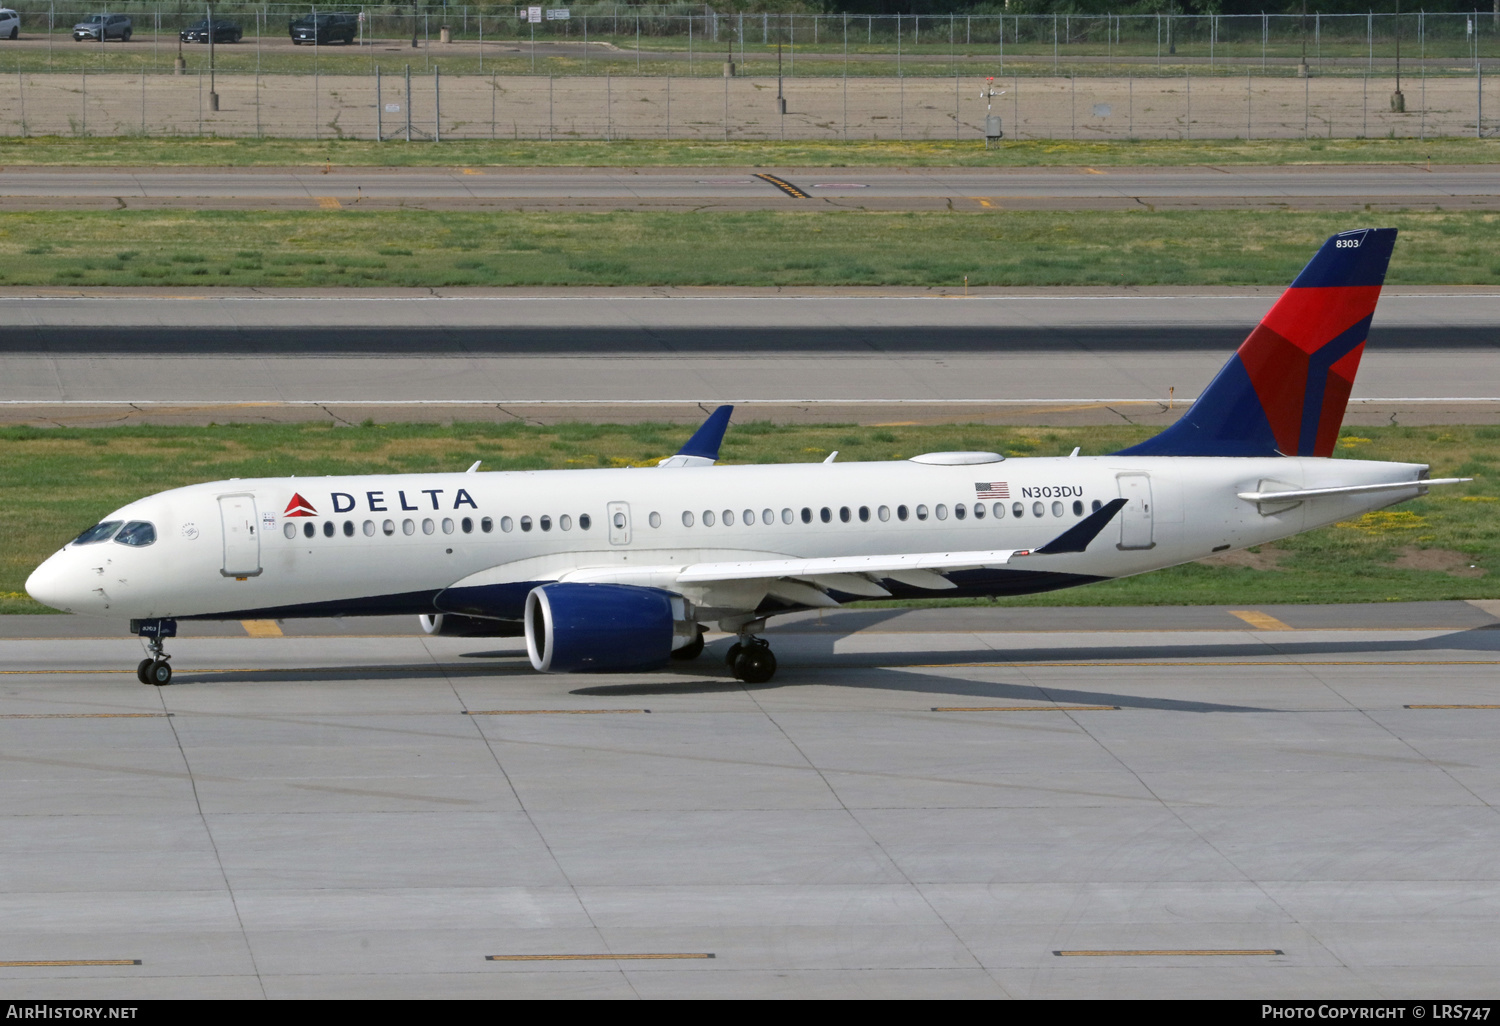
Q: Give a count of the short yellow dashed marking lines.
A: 7